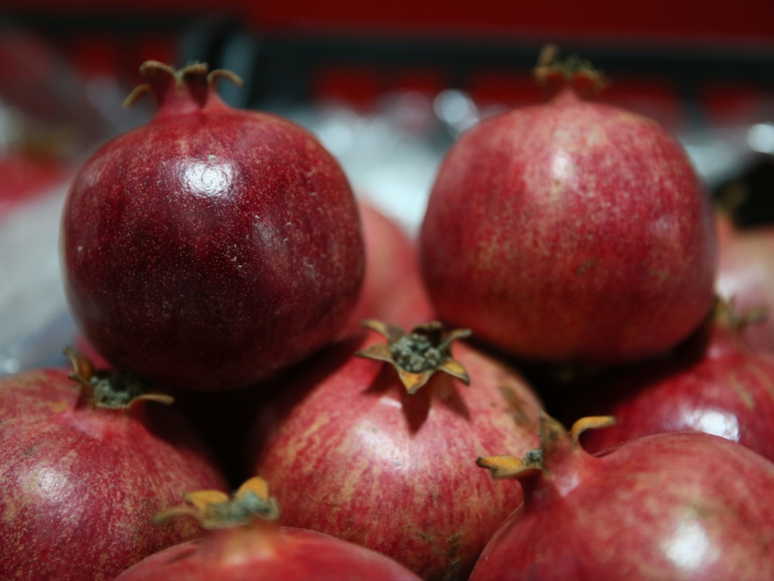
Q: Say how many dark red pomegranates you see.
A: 1